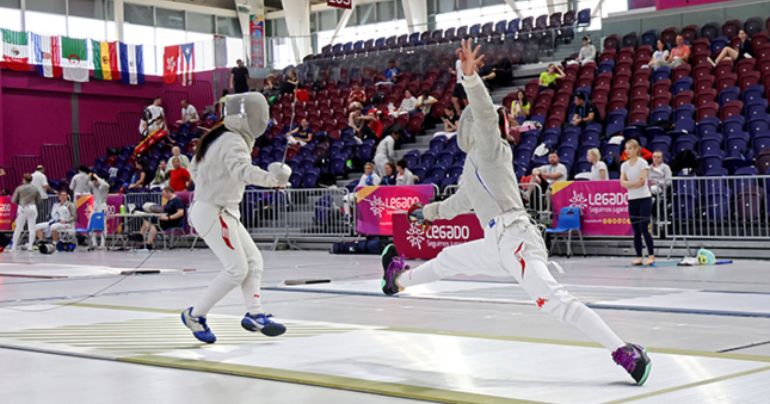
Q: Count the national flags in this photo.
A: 7